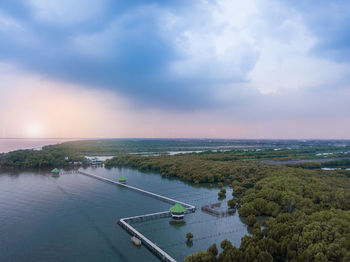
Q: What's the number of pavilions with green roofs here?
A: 3